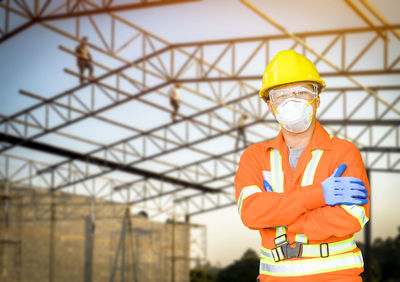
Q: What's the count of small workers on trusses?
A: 3